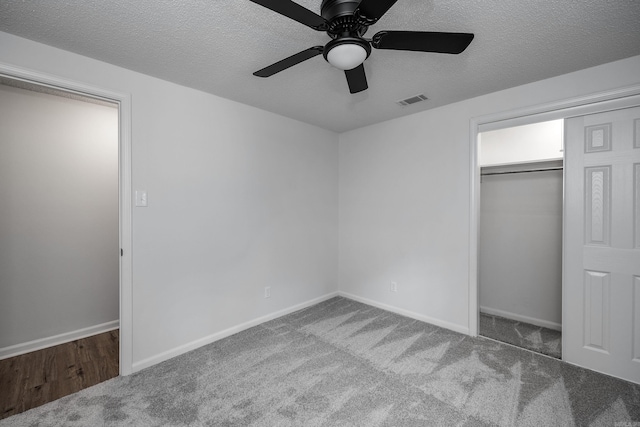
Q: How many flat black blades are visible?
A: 5